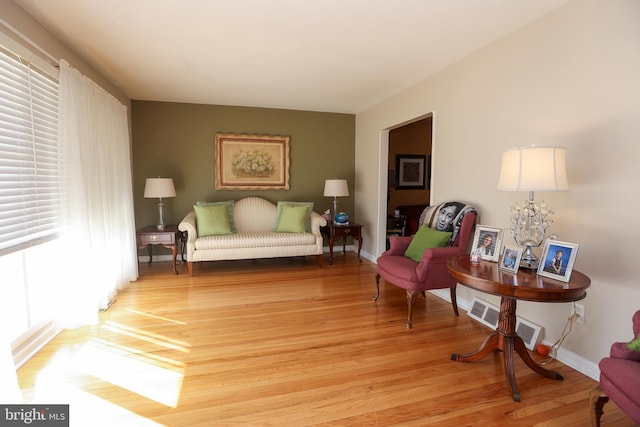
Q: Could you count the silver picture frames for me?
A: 3